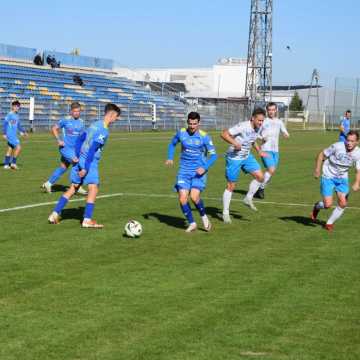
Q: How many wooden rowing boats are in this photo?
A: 0